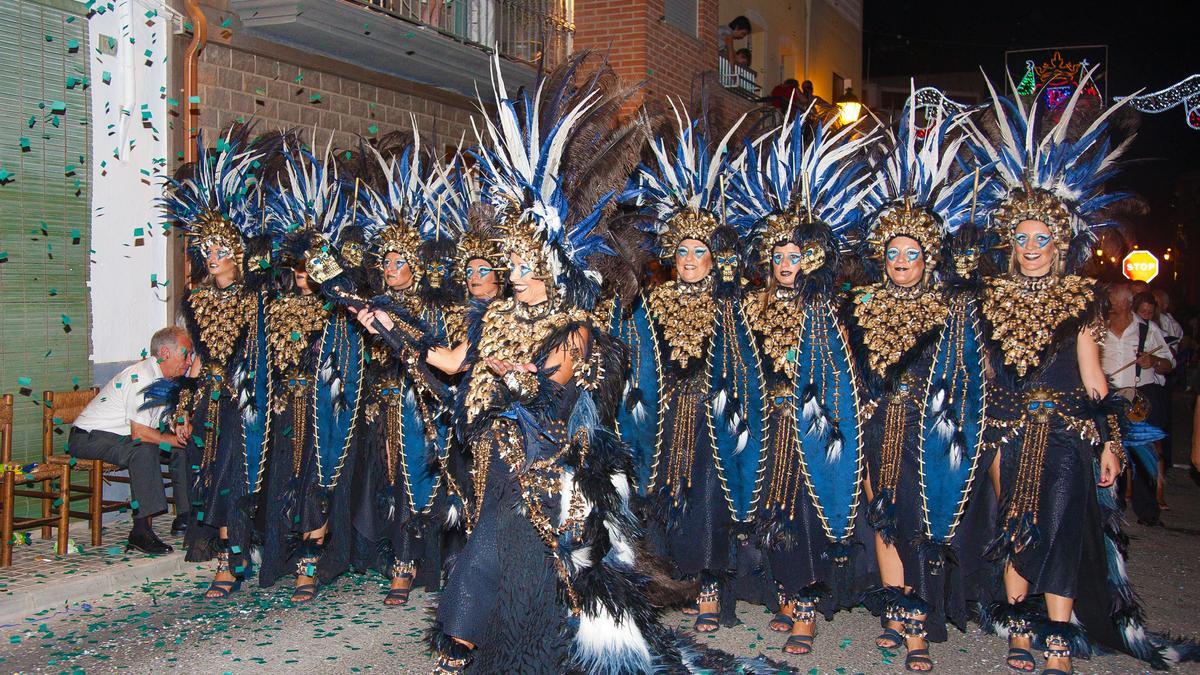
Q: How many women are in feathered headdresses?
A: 9